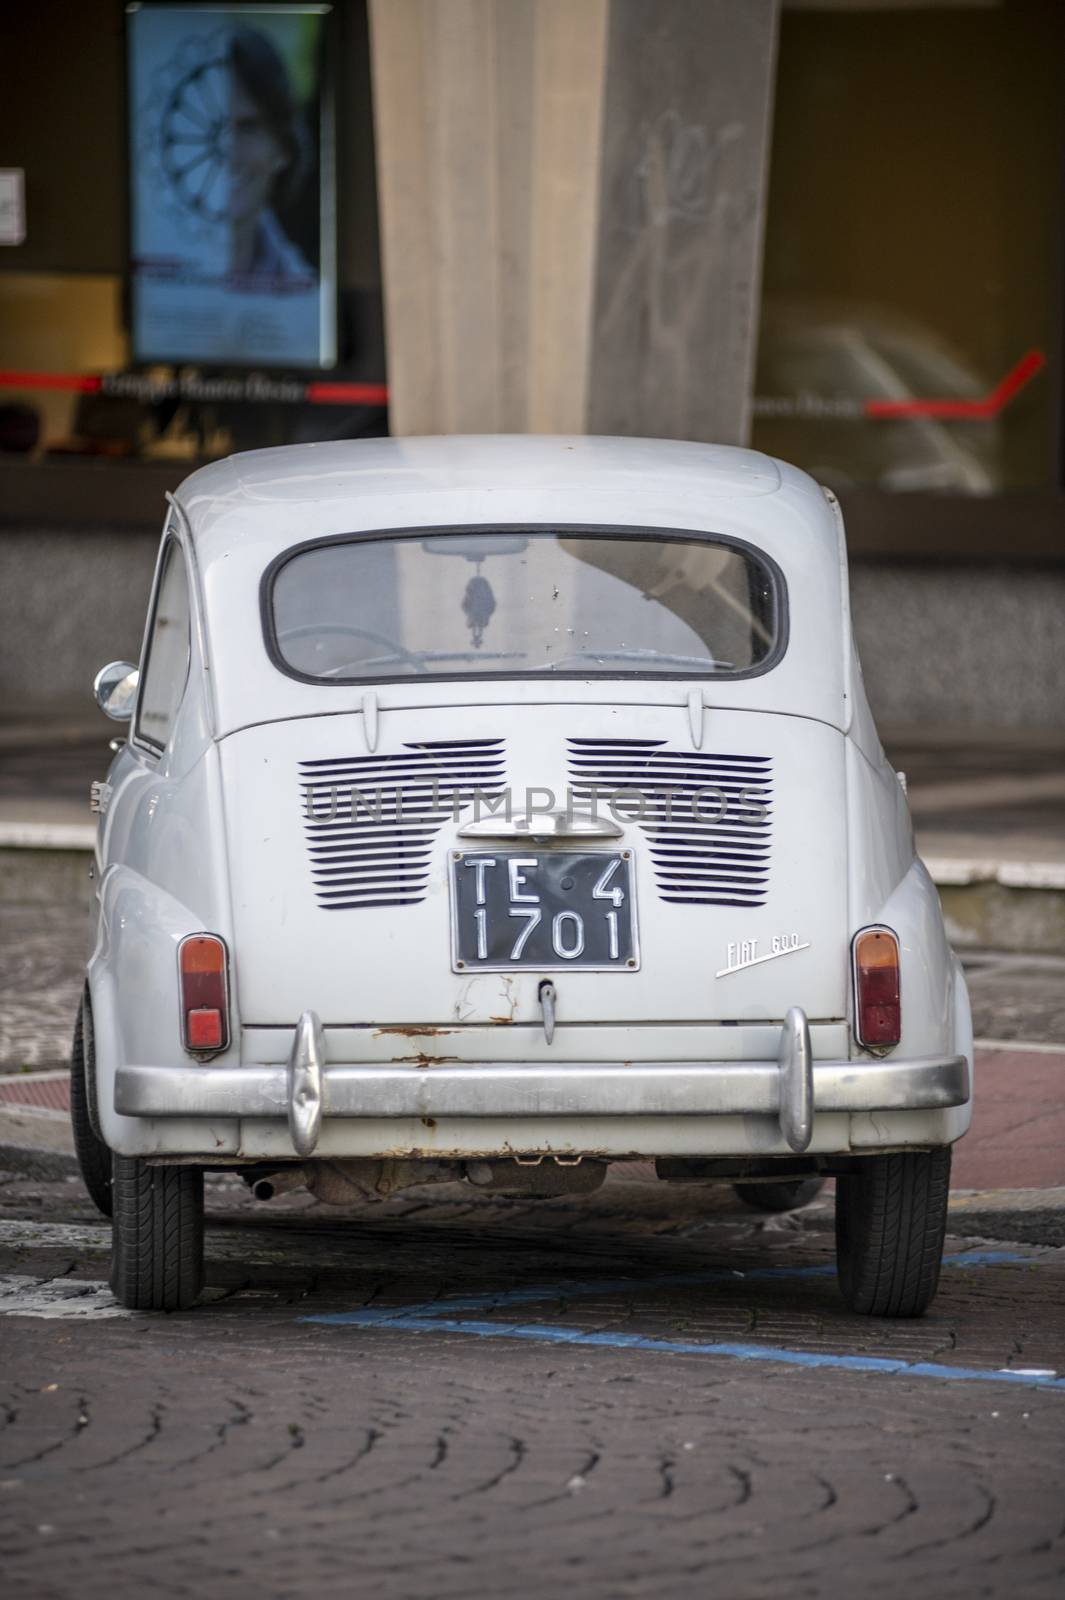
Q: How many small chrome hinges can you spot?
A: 2